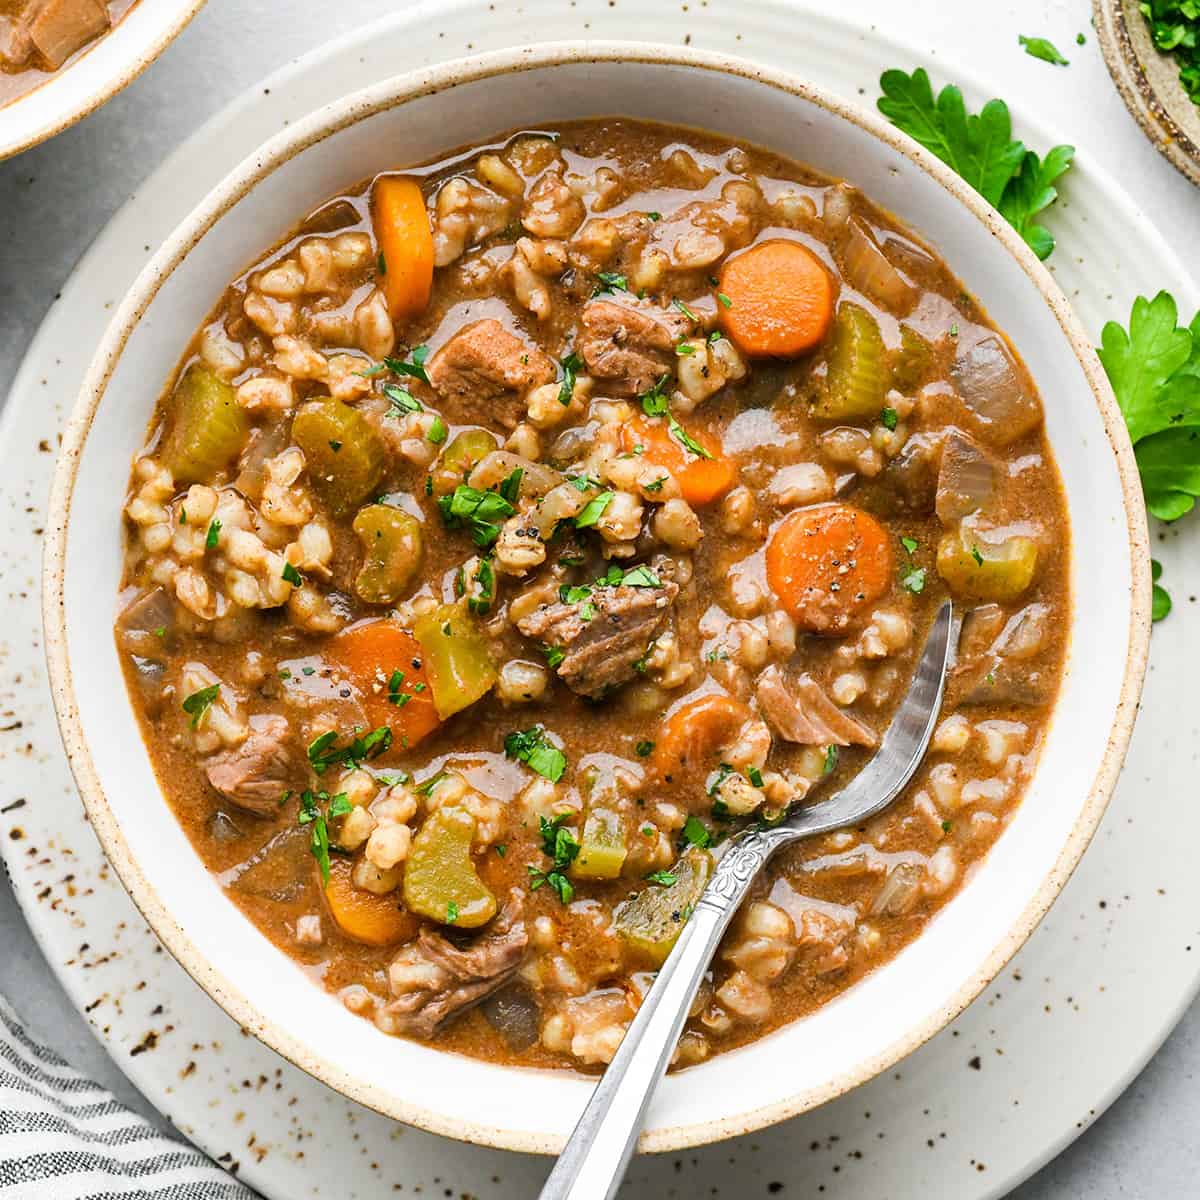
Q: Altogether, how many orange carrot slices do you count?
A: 7